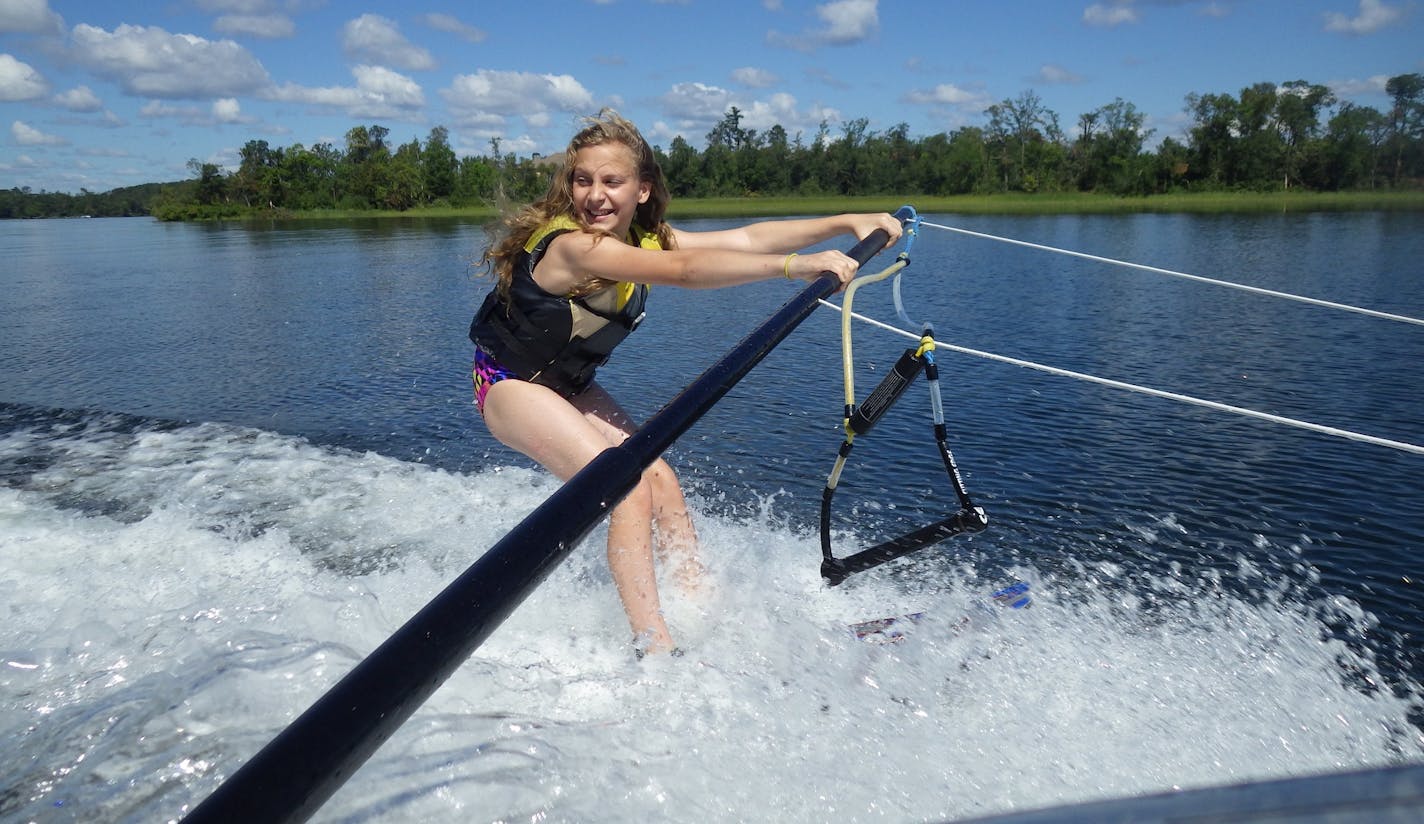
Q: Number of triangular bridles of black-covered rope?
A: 1